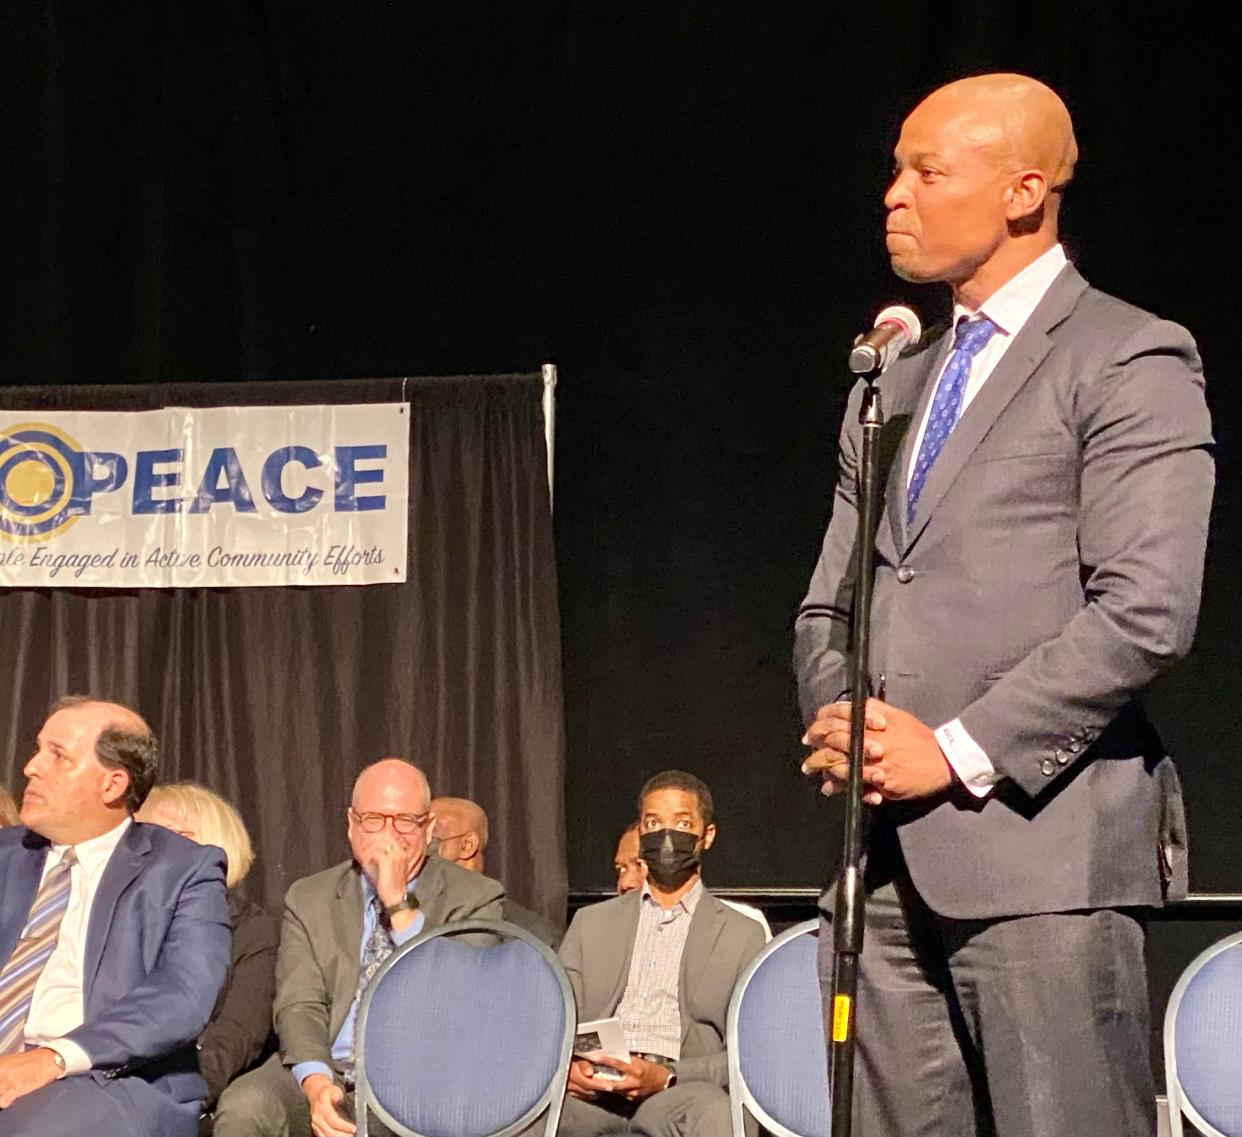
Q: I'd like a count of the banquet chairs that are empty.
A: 3